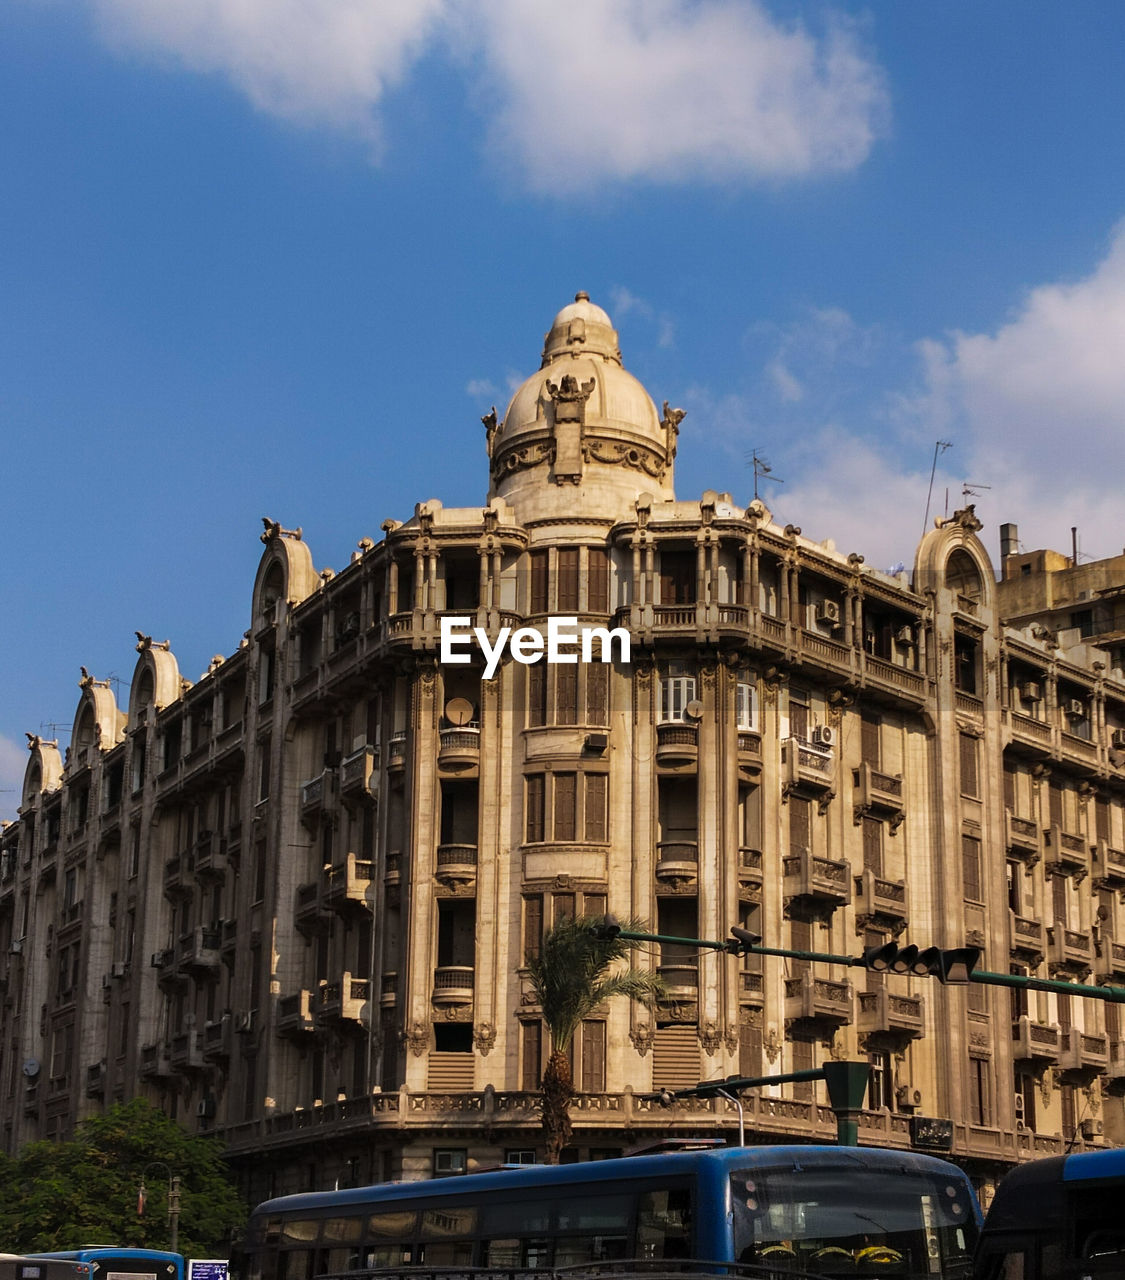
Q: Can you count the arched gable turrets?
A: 5